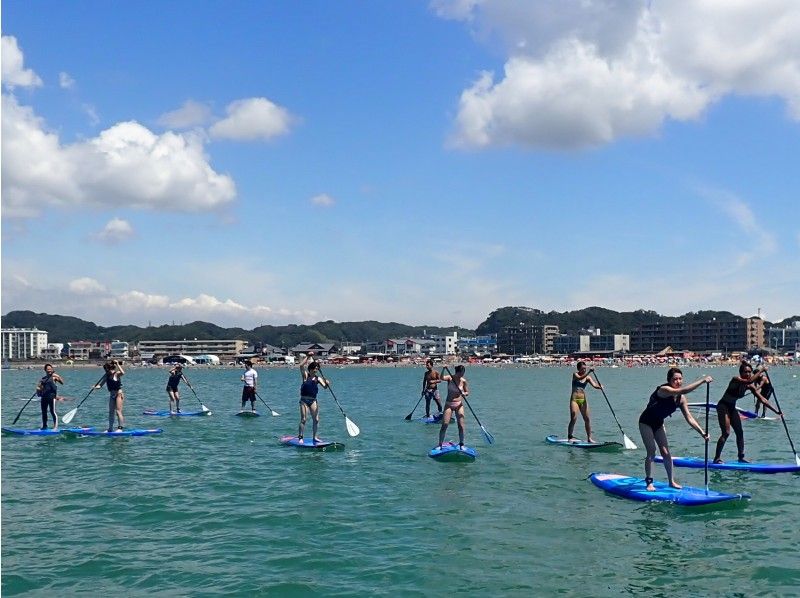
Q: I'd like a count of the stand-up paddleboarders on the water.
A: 11